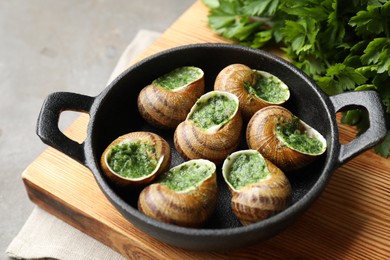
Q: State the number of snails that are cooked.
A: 7